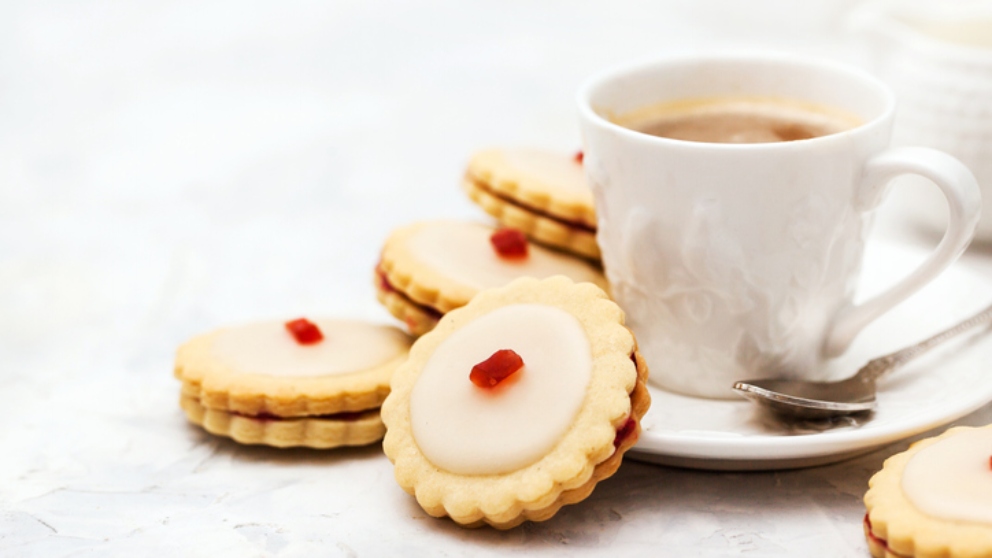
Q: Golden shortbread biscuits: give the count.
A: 5